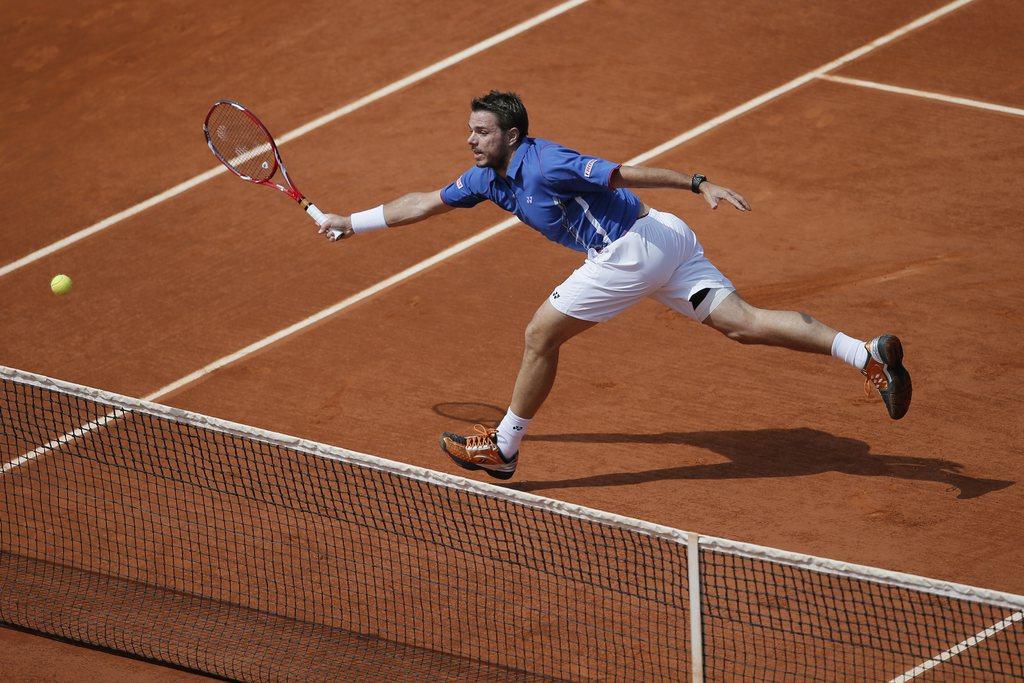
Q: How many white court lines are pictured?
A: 4